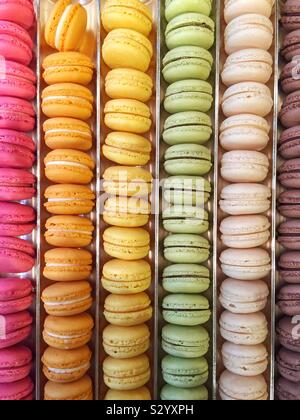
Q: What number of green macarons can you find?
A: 14